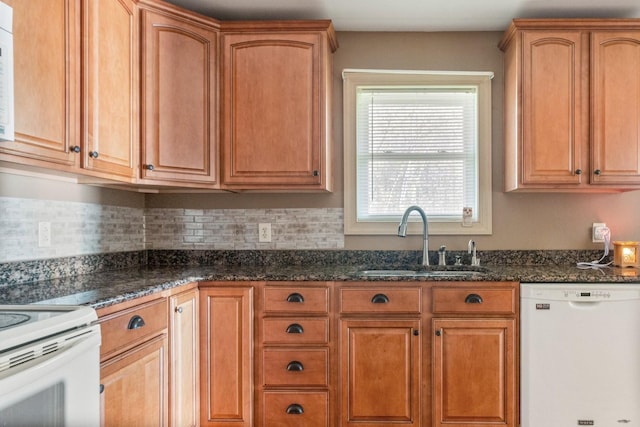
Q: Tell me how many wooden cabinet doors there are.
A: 11